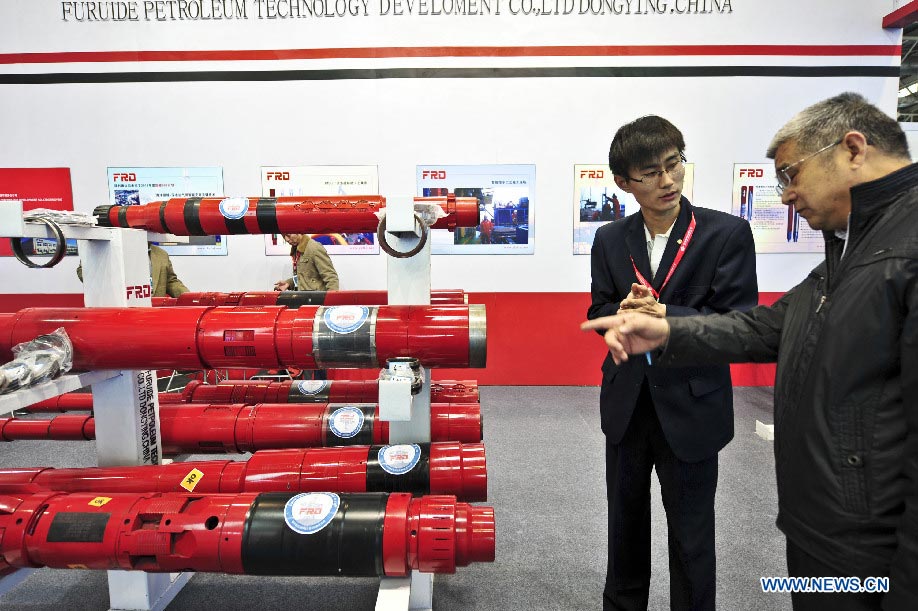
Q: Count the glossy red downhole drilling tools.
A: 7